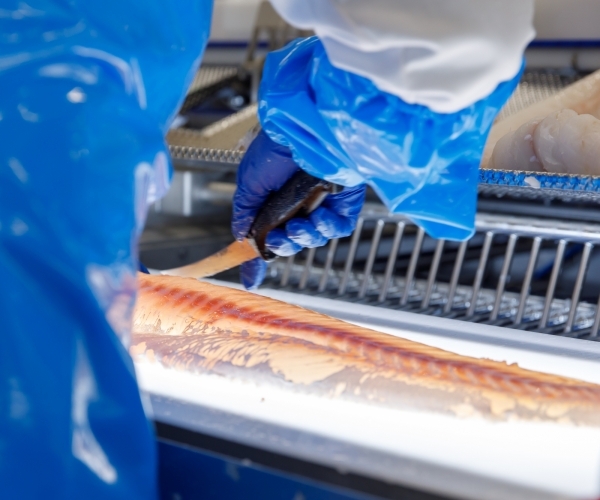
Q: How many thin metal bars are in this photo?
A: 15